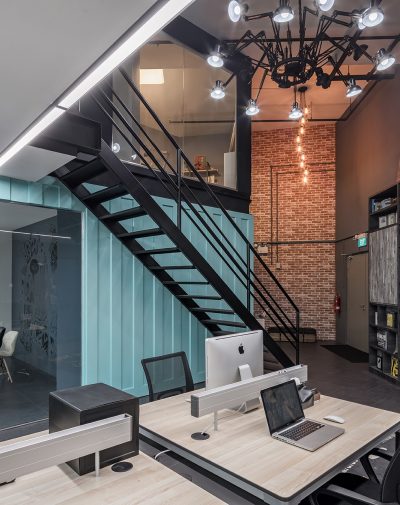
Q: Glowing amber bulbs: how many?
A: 9